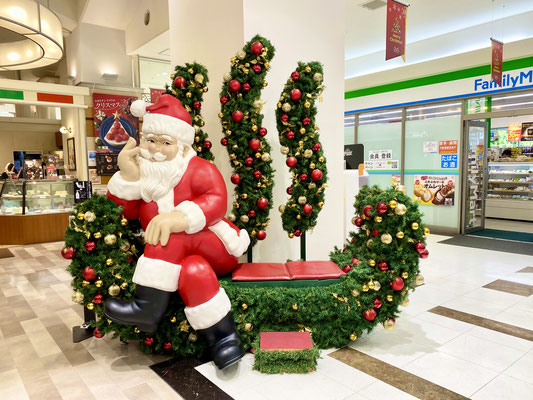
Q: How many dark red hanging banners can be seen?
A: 2